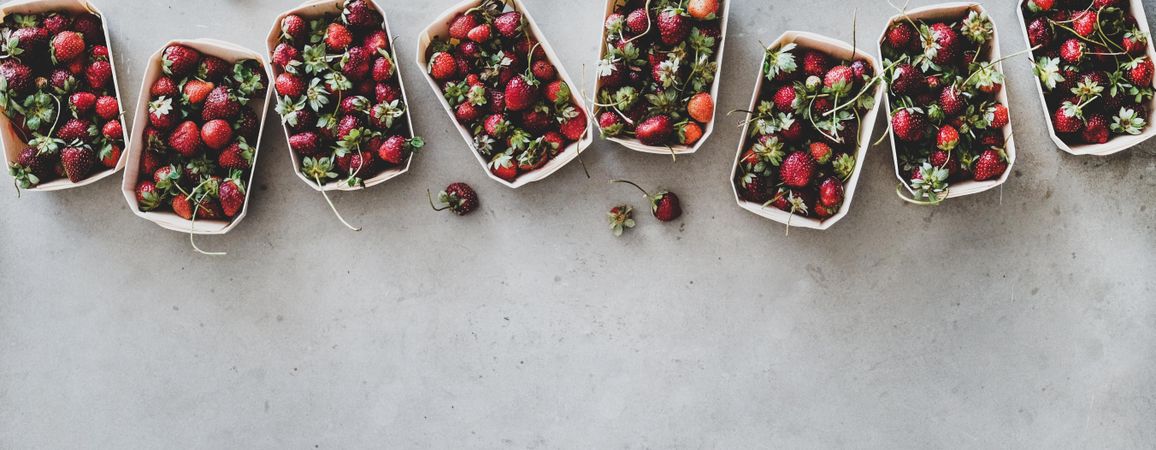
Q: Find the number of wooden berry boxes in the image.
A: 8